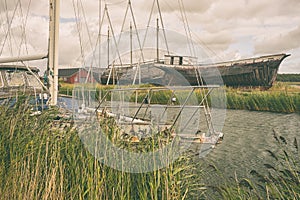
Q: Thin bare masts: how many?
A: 3